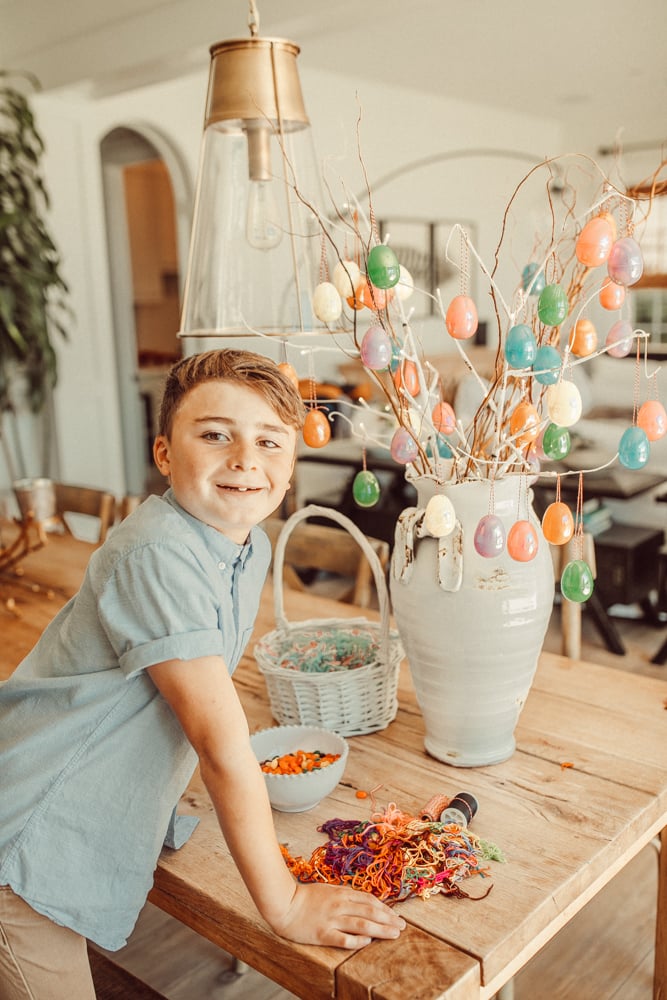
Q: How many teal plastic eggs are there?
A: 6